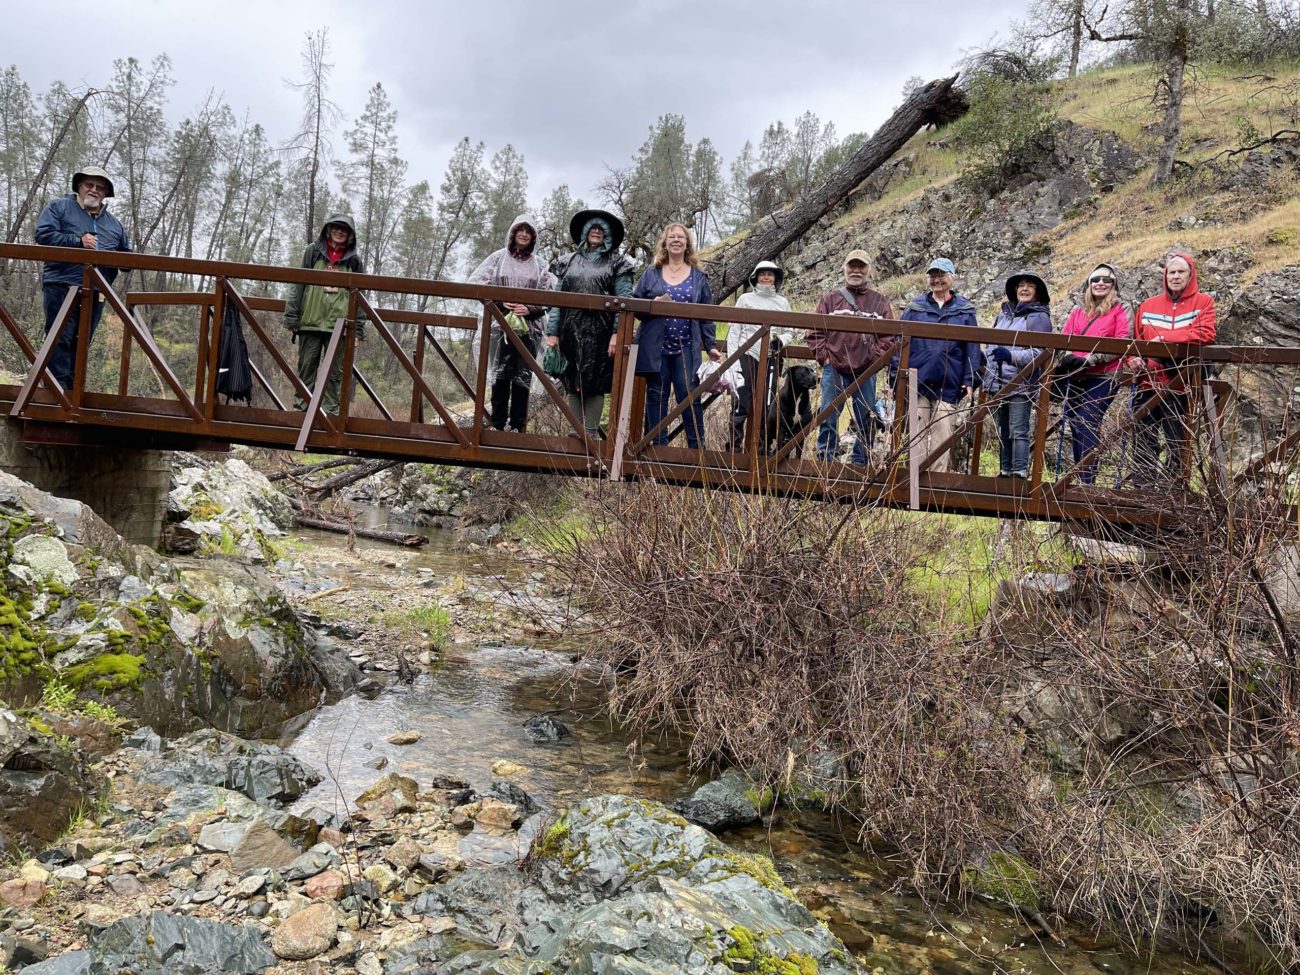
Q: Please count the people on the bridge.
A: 11